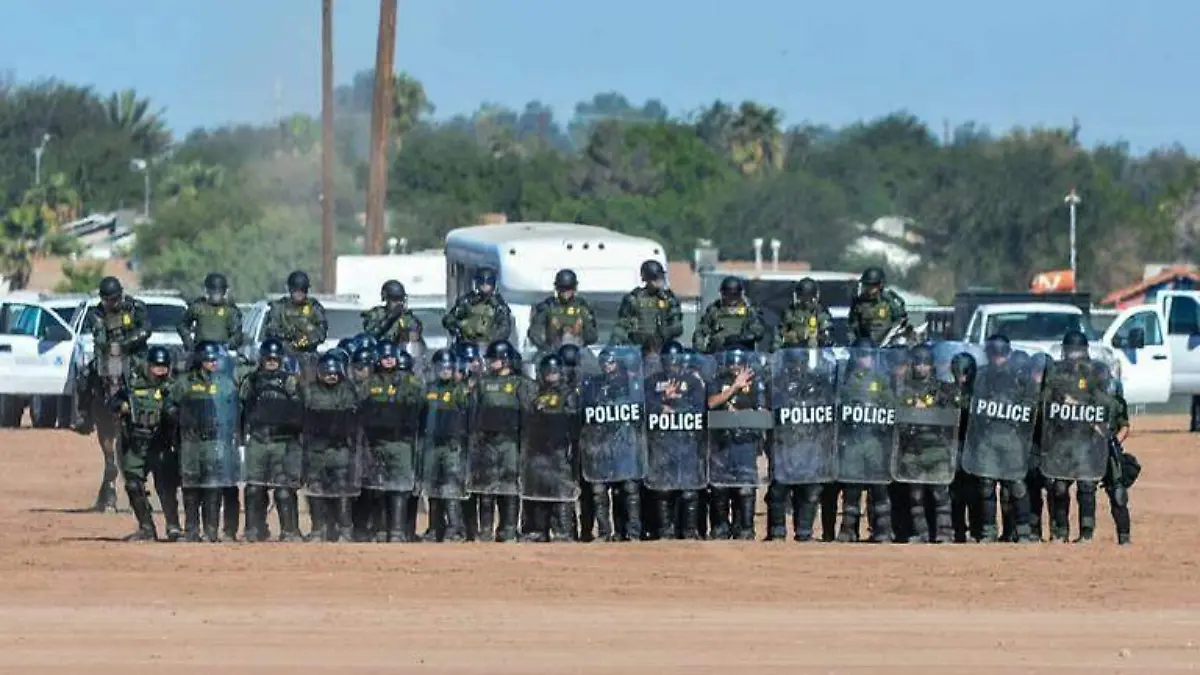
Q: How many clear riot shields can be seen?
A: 15